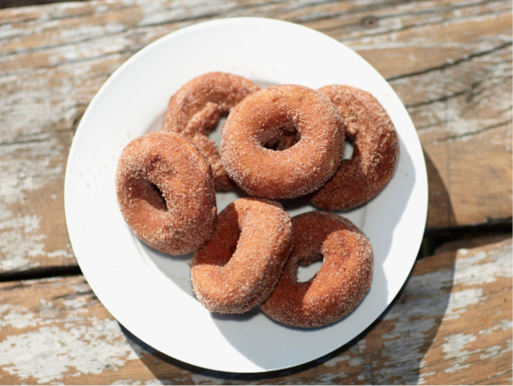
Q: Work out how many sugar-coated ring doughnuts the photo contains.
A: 6